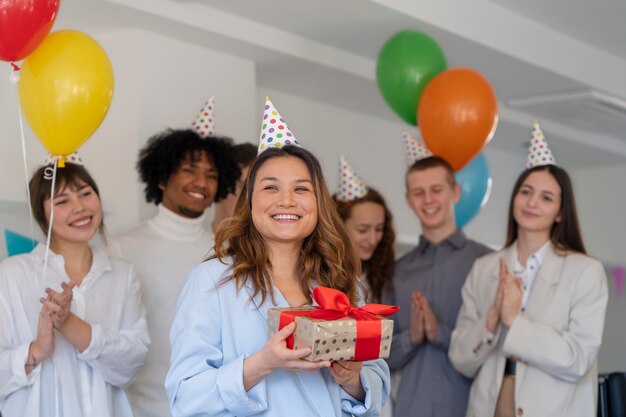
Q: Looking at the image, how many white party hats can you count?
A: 6